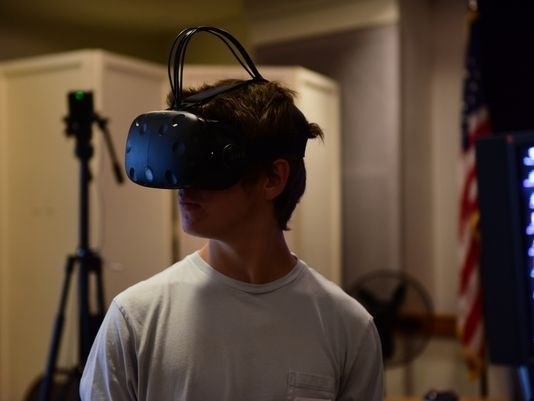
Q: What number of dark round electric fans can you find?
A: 1